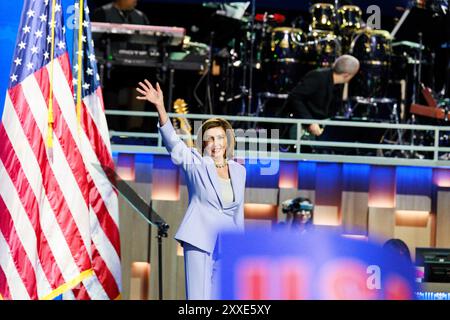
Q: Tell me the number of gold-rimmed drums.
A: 5